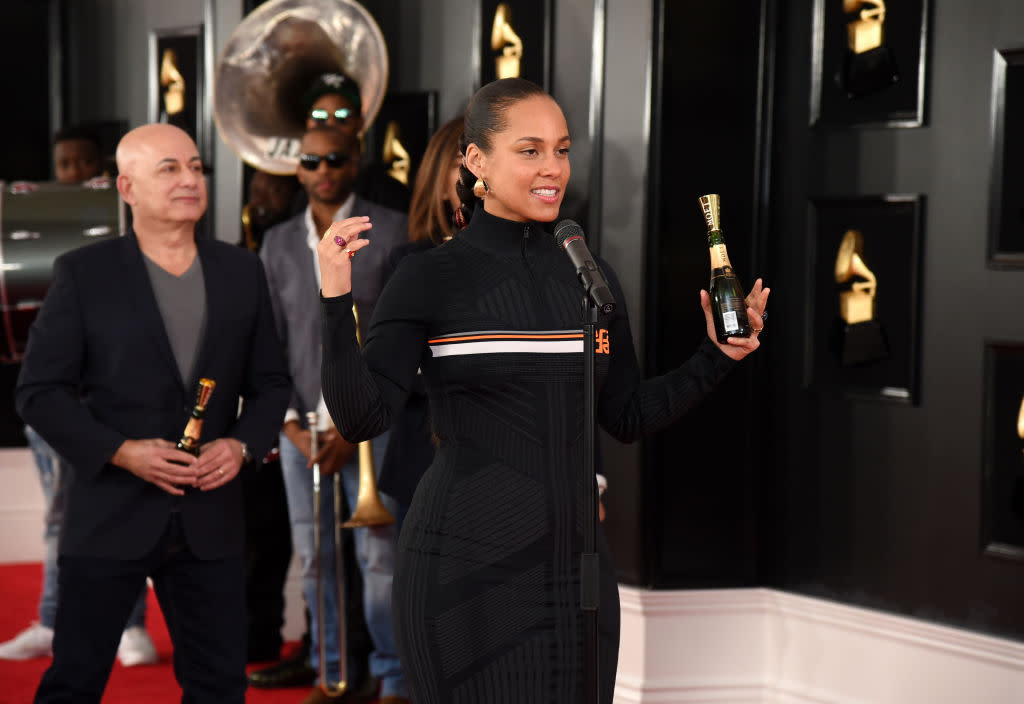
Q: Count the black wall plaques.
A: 7